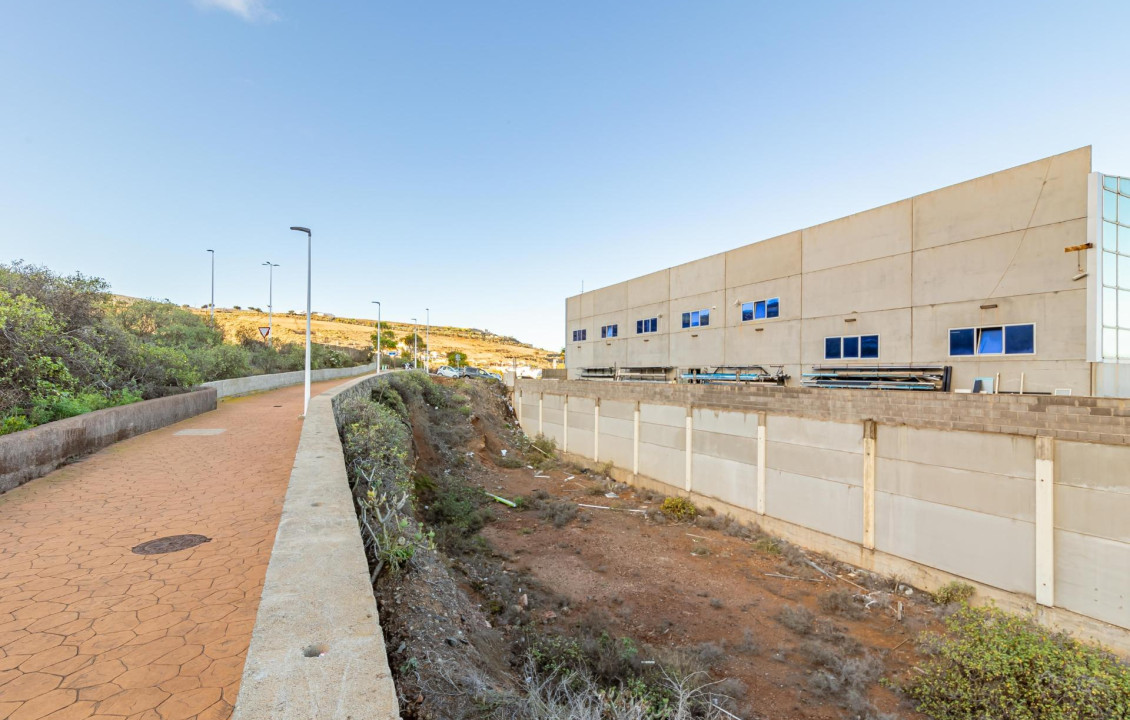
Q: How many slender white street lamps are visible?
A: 6